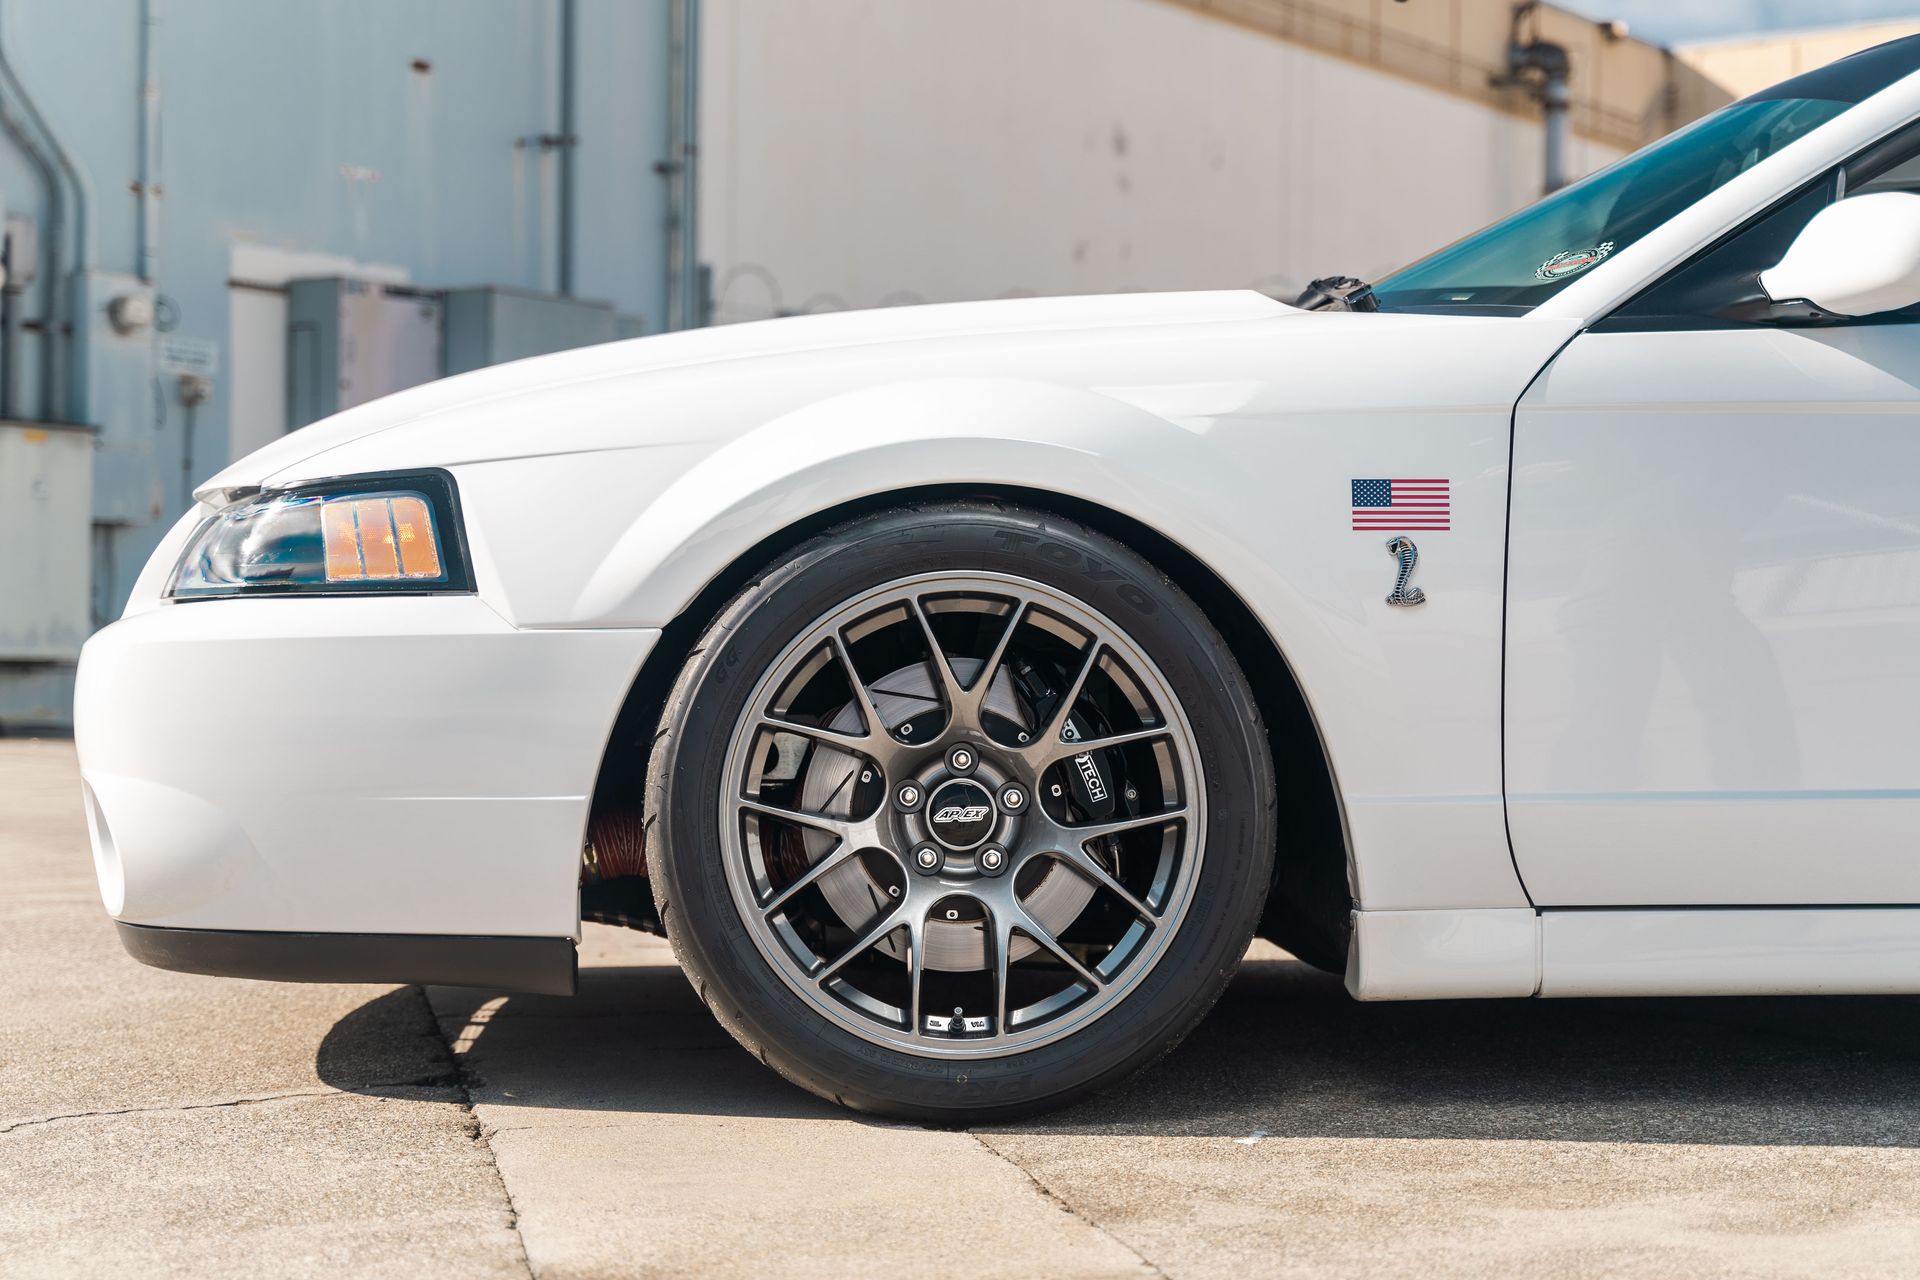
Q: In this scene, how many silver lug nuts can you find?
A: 5